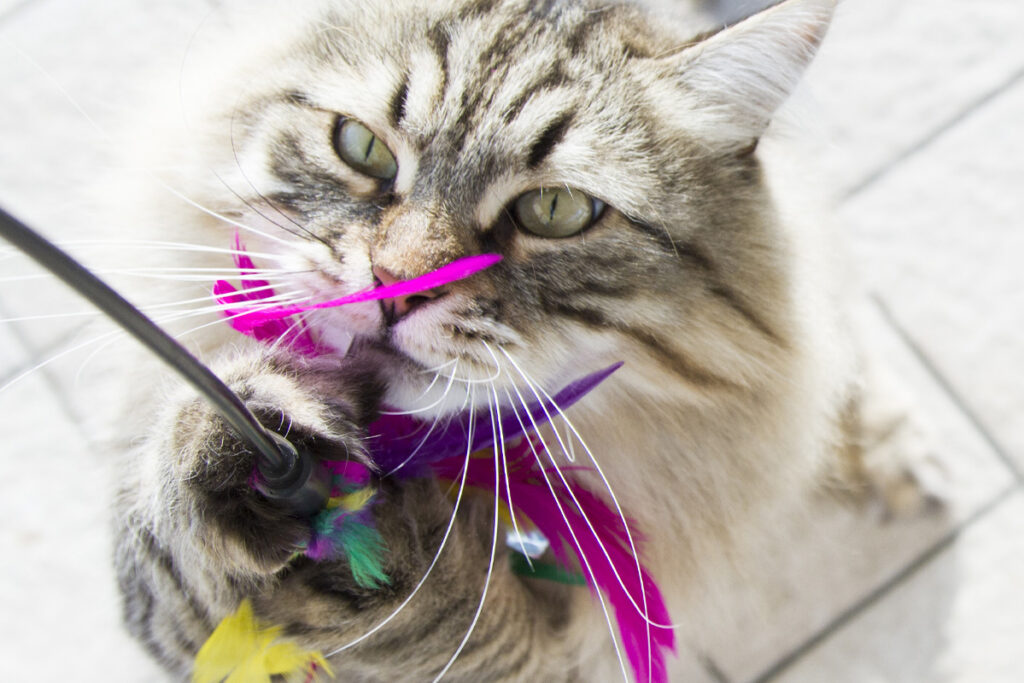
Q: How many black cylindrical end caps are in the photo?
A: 1